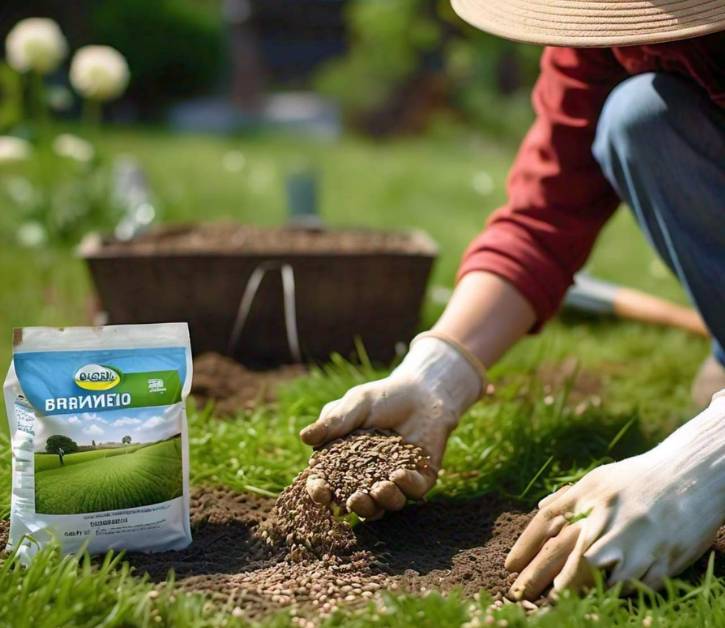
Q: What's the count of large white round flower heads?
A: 2